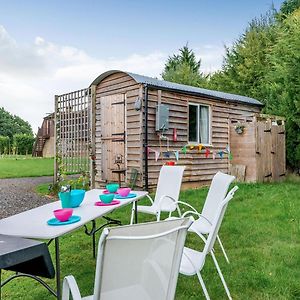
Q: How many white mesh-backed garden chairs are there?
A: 4